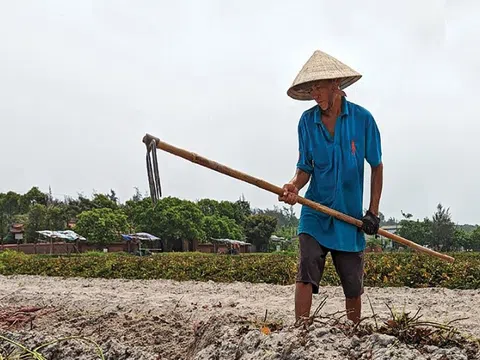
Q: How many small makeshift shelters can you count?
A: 3